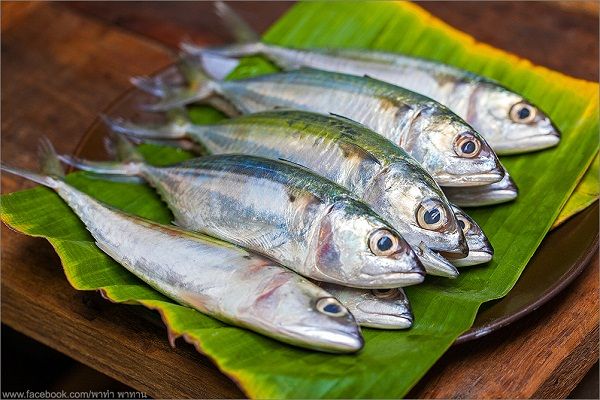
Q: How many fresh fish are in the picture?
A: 8